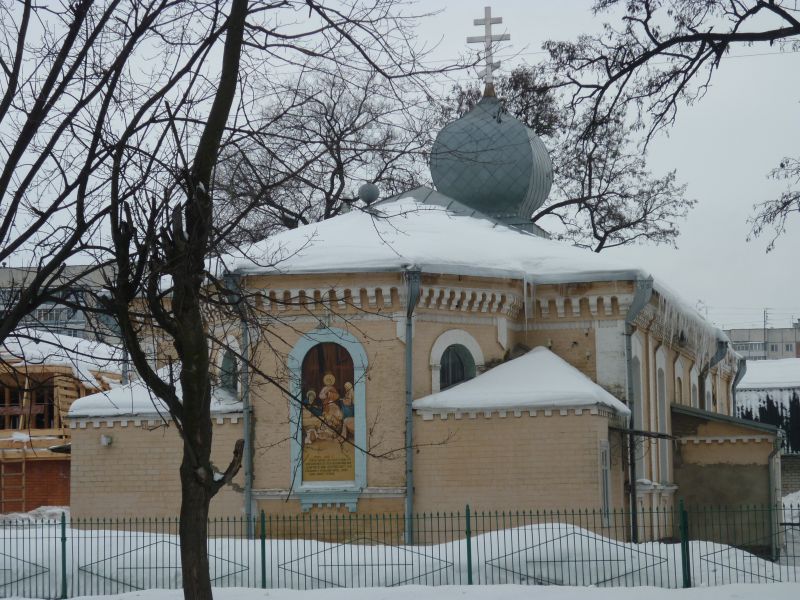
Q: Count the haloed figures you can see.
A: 3